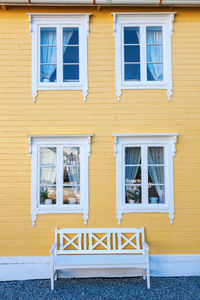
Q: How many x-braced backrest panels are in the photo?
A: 3